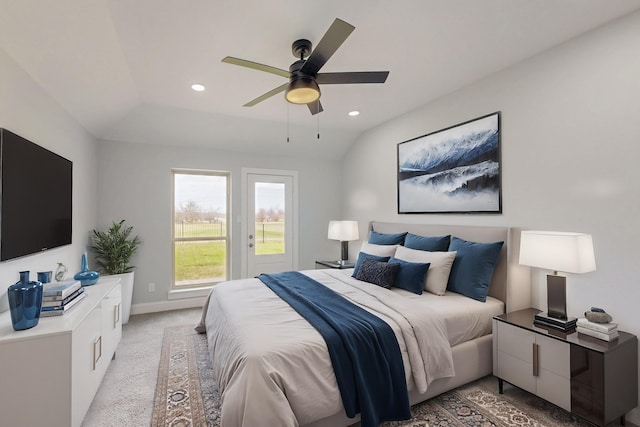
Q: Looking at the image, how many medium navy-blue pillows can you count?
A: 2